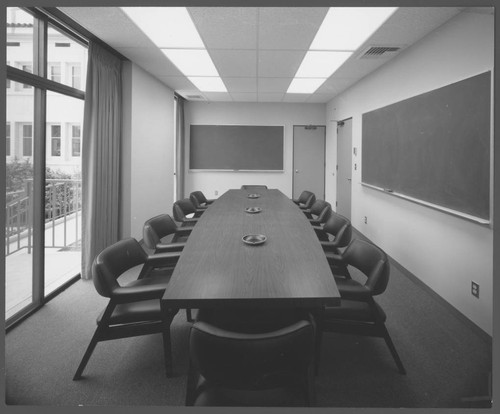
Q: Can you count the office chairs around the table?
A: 10